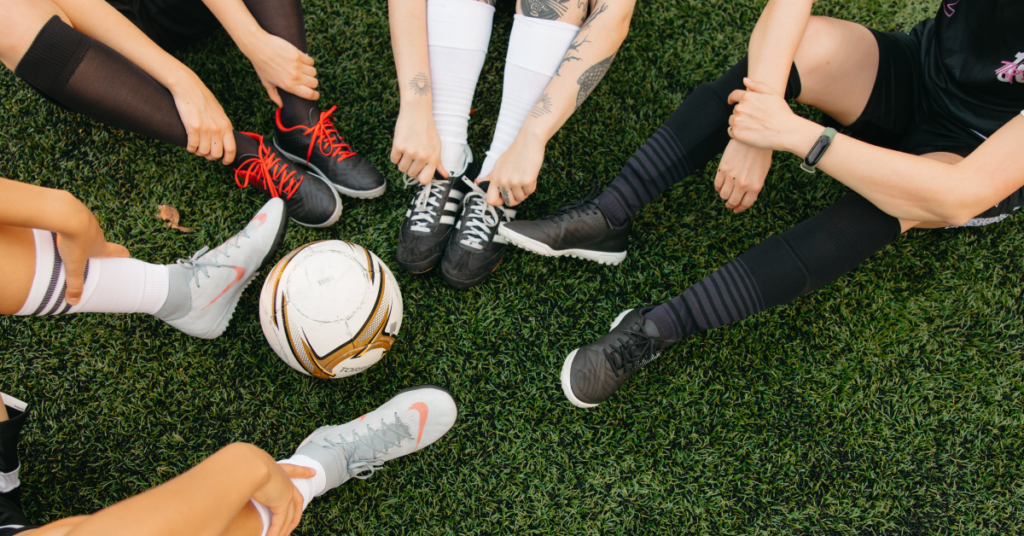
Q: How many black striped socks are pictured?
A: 2